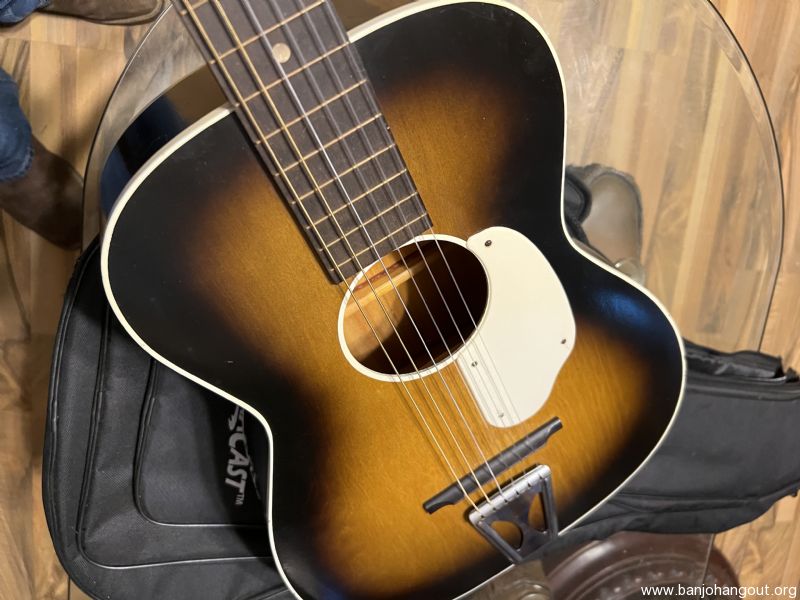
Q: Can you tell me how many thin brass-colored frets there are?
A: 9